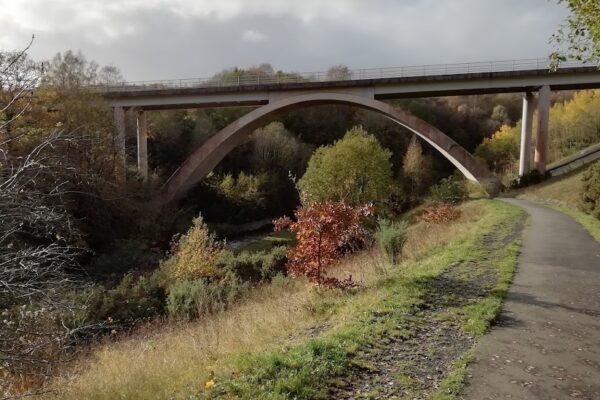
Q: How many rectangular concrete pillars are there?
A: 4